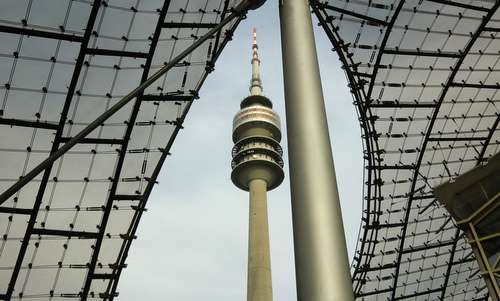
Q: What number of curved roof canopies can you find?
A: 2